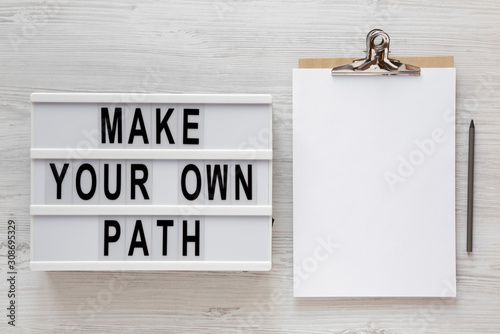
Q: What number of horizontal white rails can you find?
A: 4